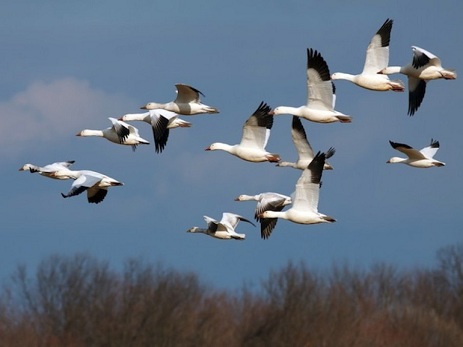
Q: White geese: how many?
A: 14